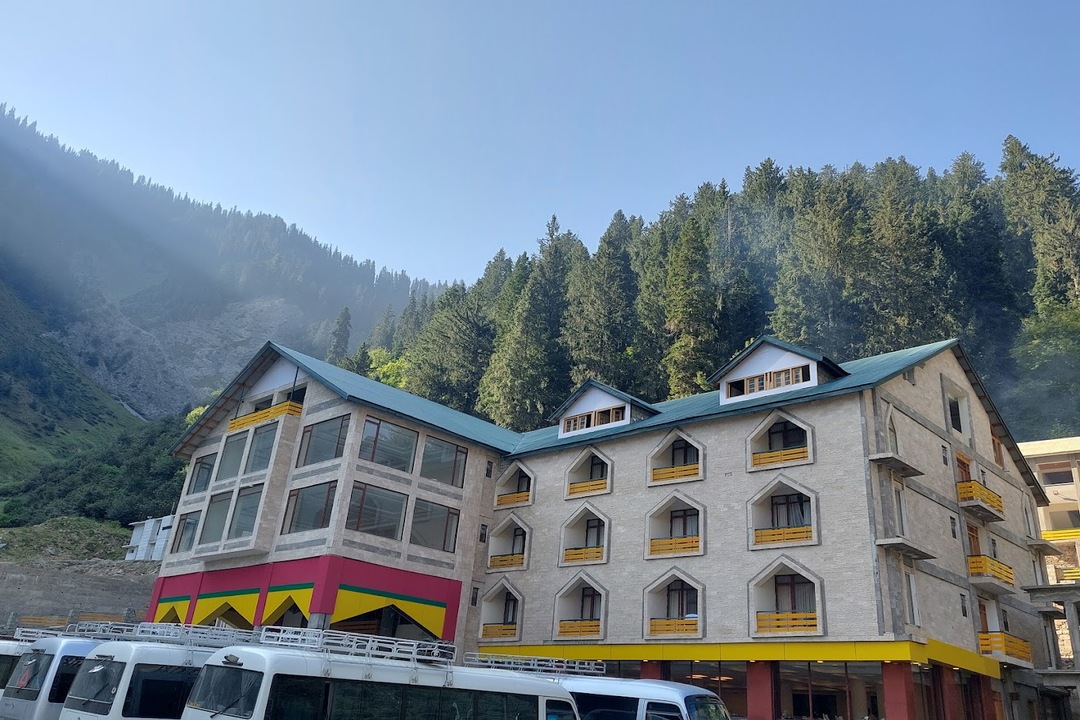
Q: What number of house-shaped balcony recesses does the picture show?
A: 12